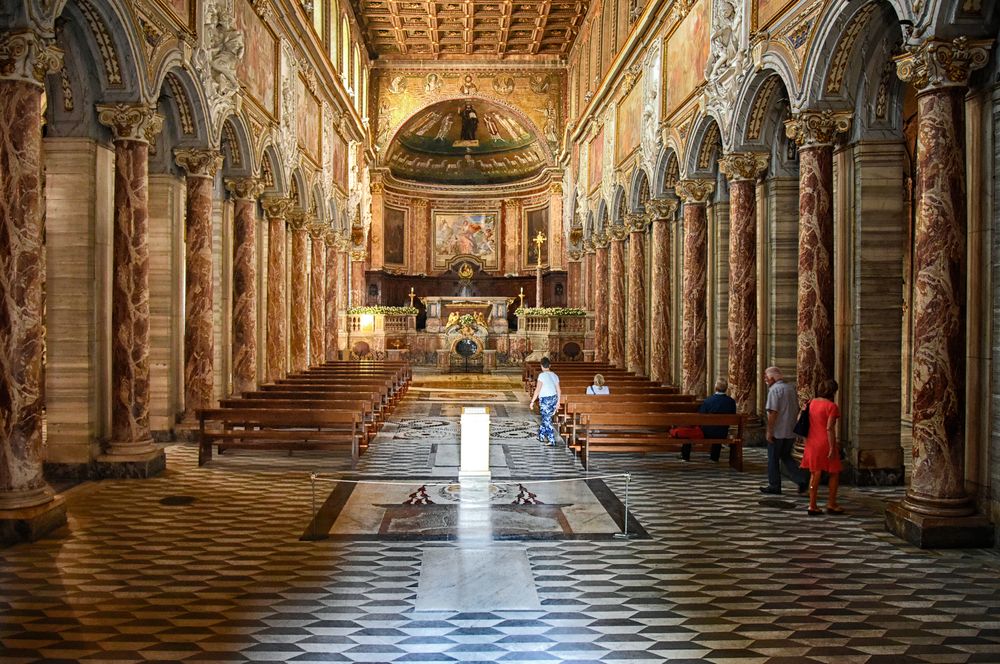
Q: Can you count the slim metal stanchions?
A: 2